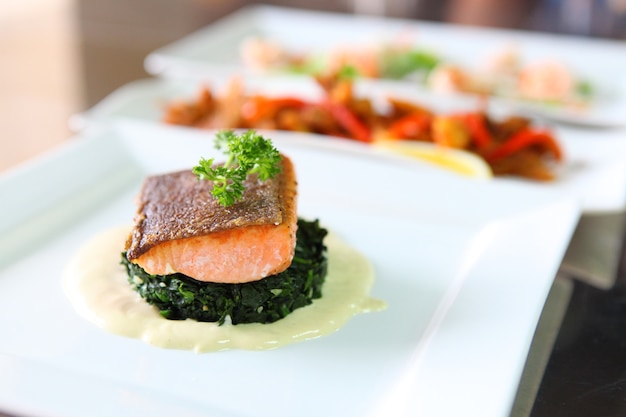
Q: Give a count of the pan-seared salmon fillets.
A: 1